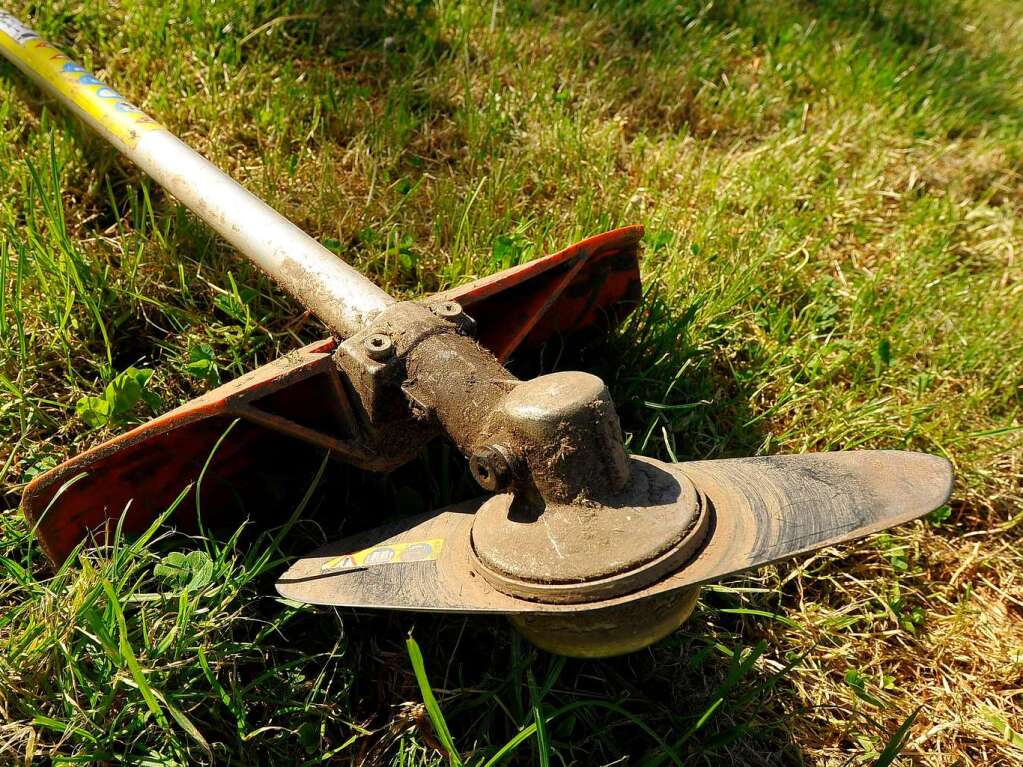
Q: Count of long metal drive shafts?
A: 1